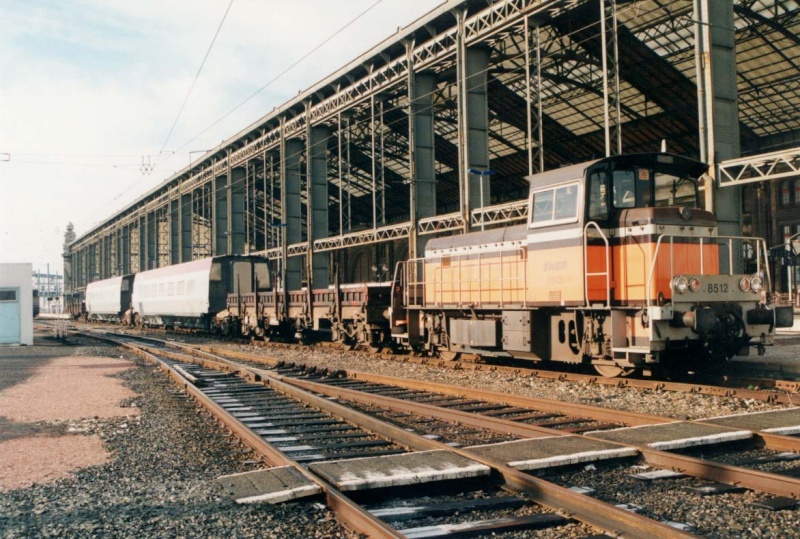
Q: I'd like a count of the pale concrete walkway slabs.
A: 5